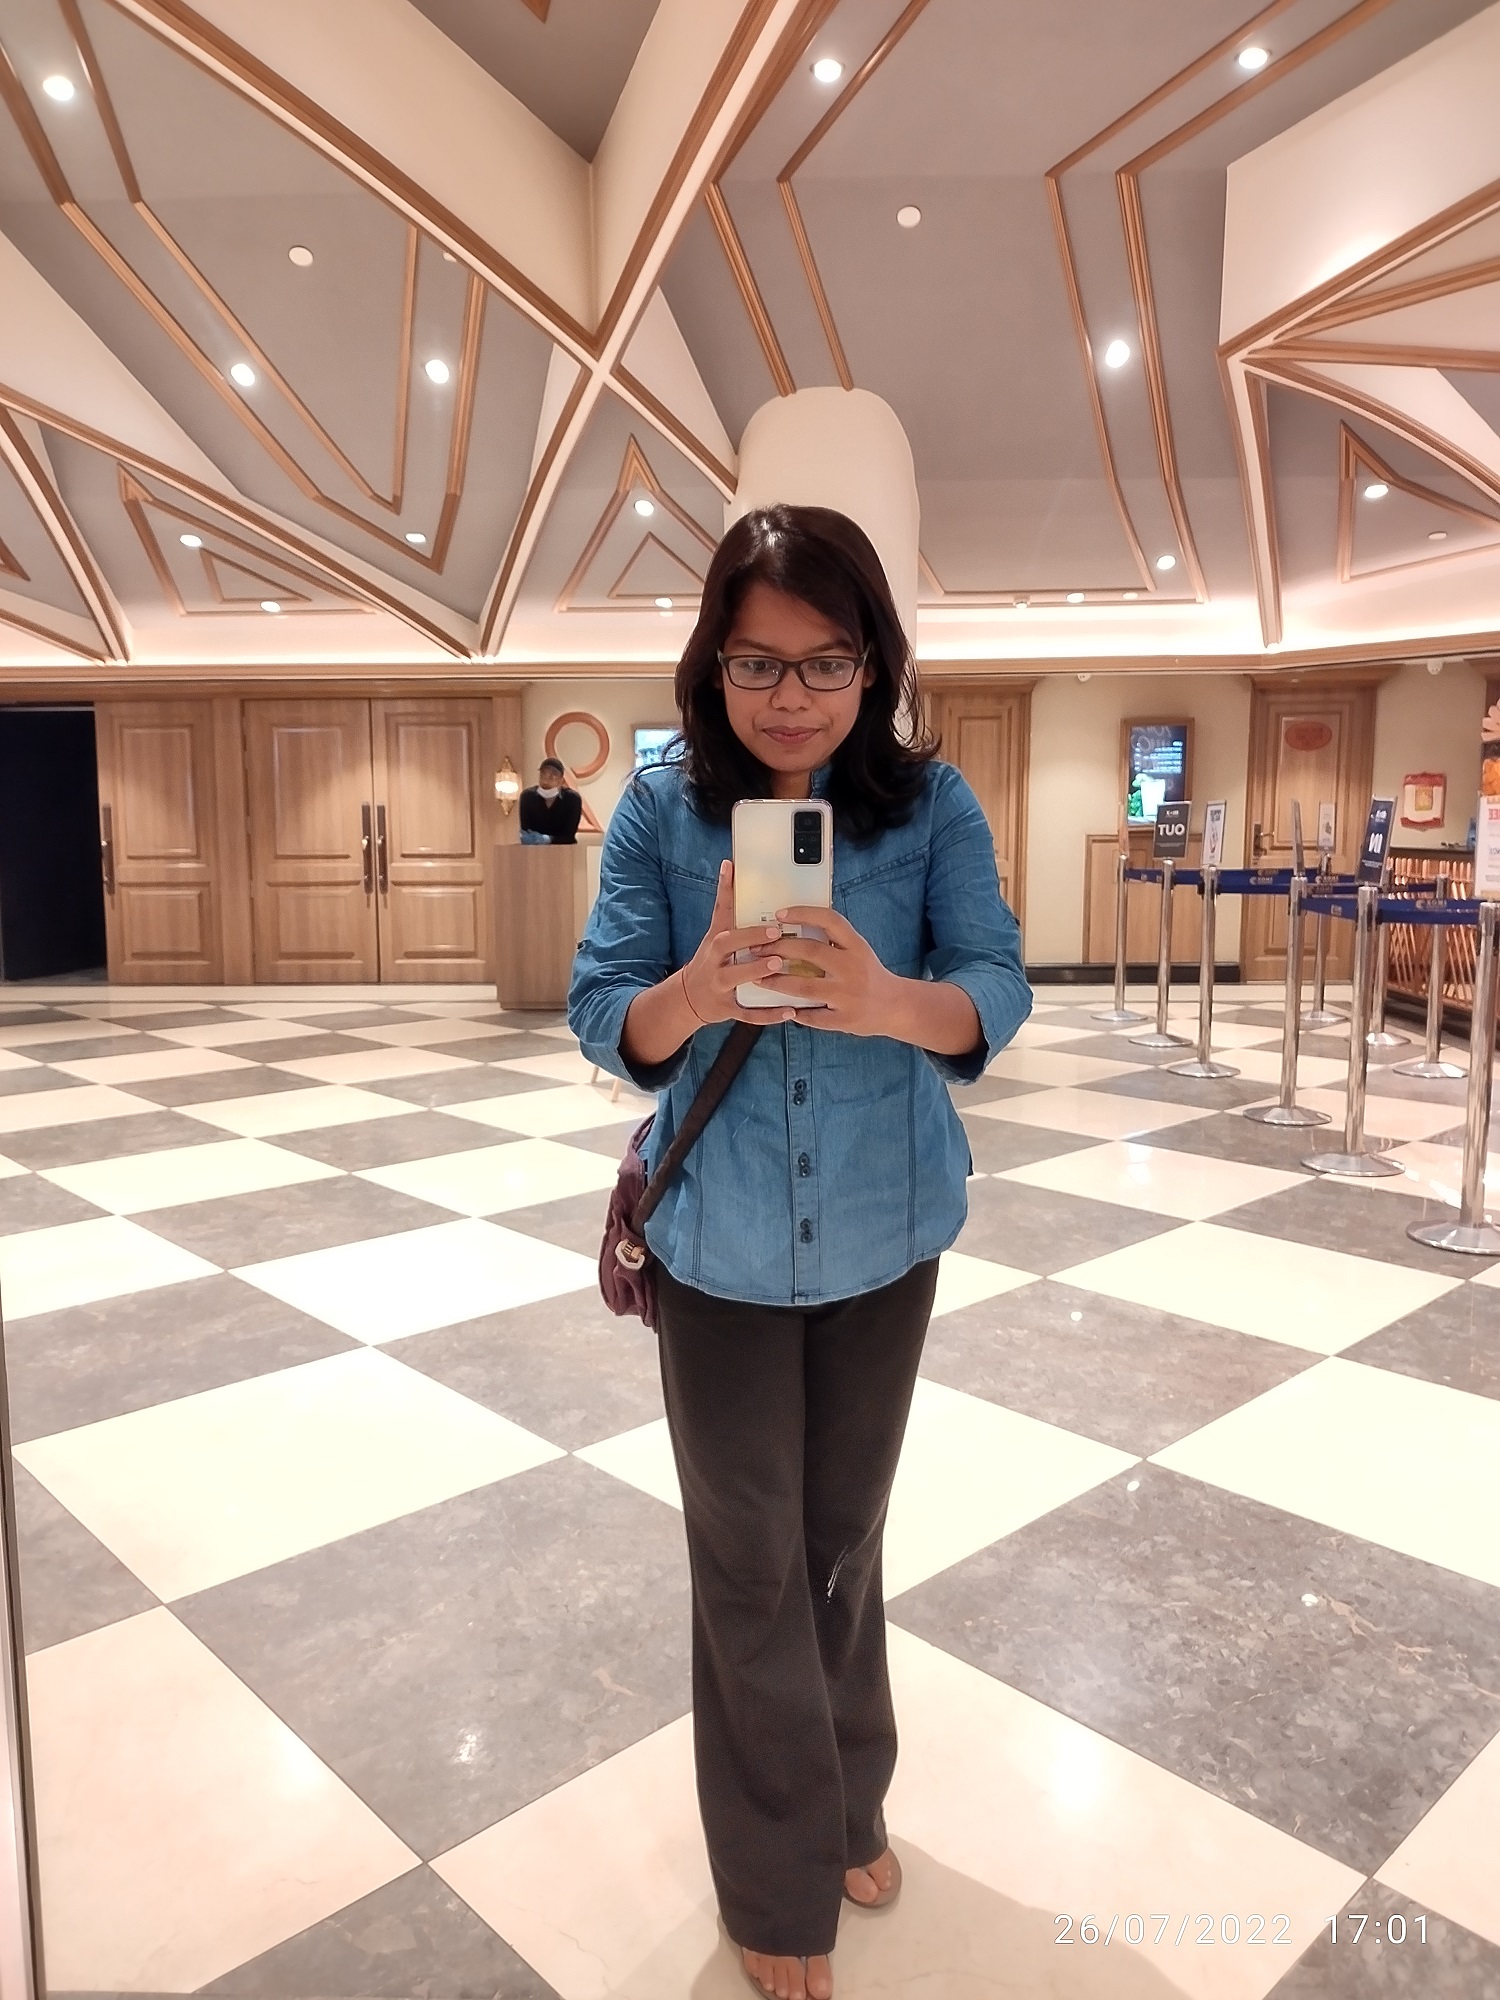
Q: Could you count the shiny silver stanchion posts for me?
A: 9